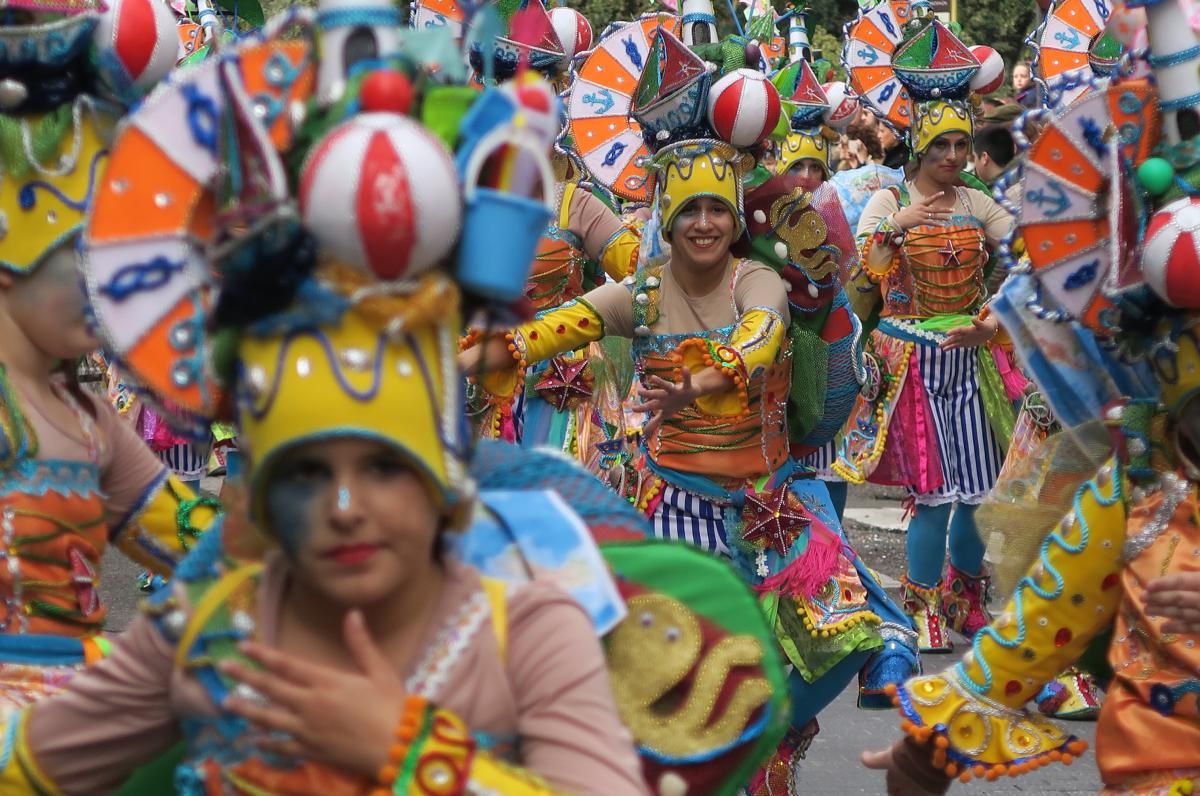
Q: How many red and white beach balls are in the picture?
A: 7